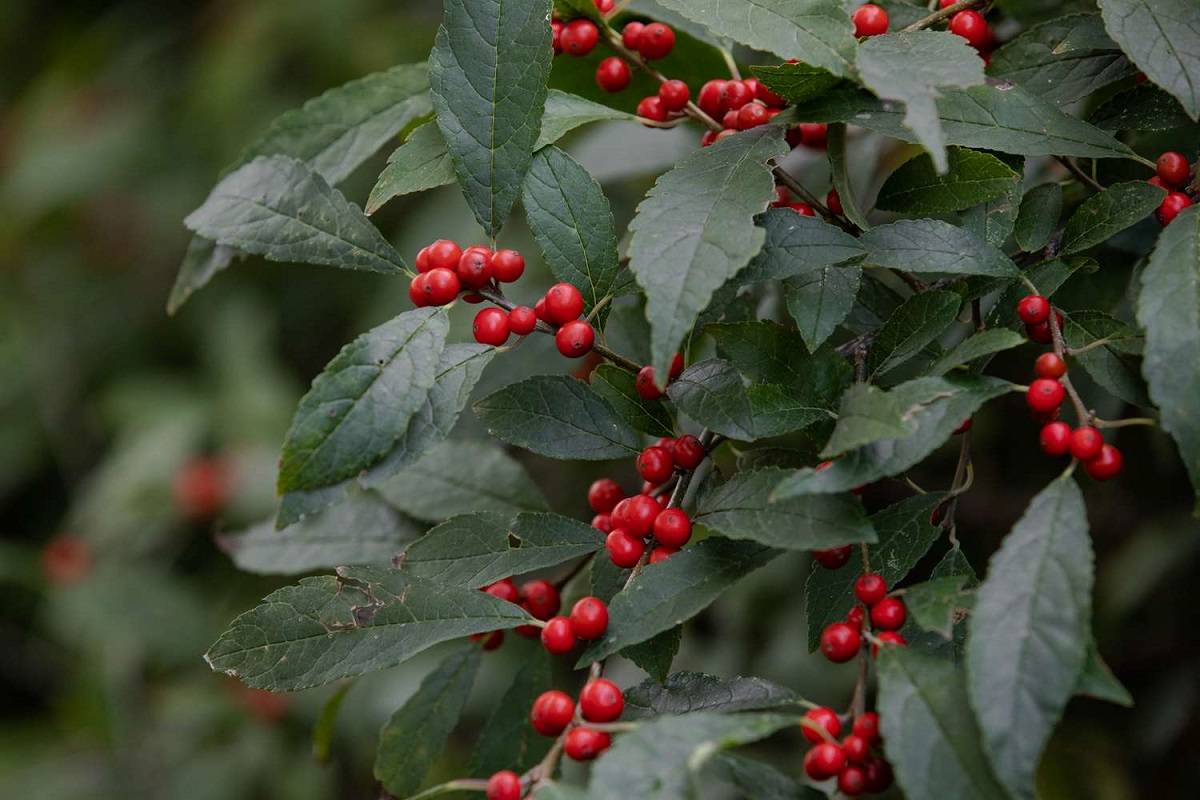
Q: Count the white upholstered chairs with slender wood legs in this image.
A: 0